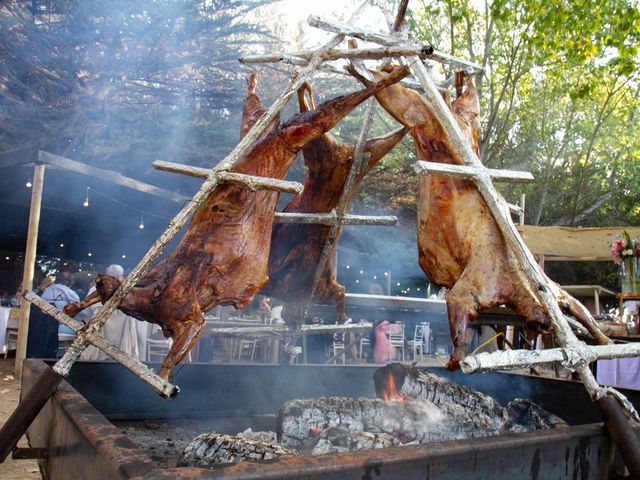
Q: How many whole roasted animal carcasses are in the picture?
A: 3